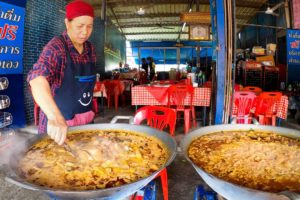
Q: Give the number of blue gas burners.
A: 2